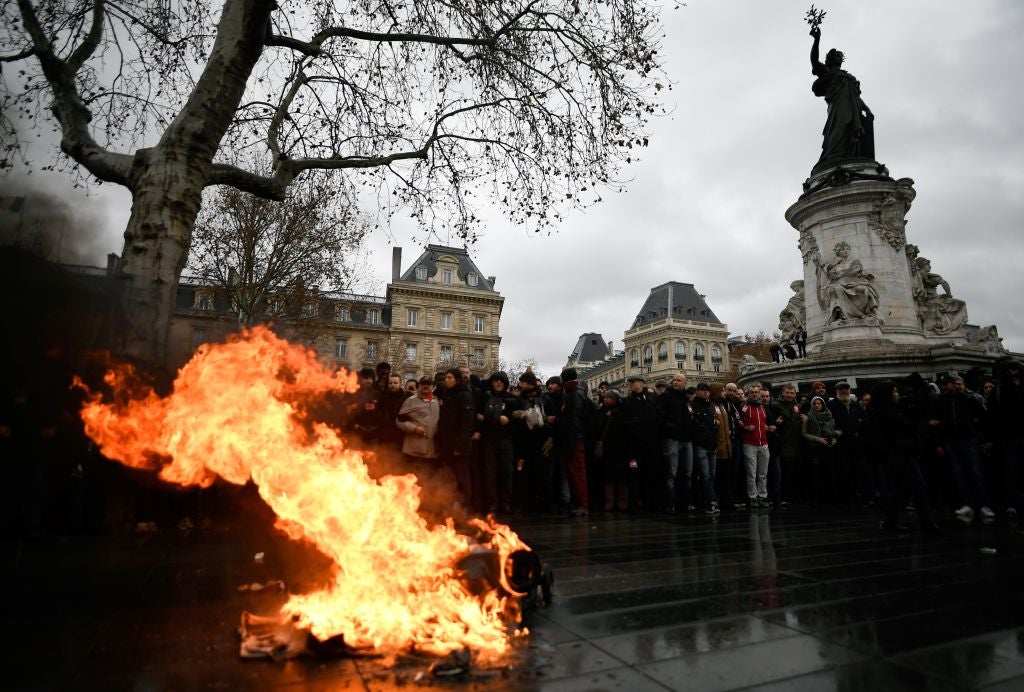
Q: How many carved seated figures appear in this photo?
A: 3